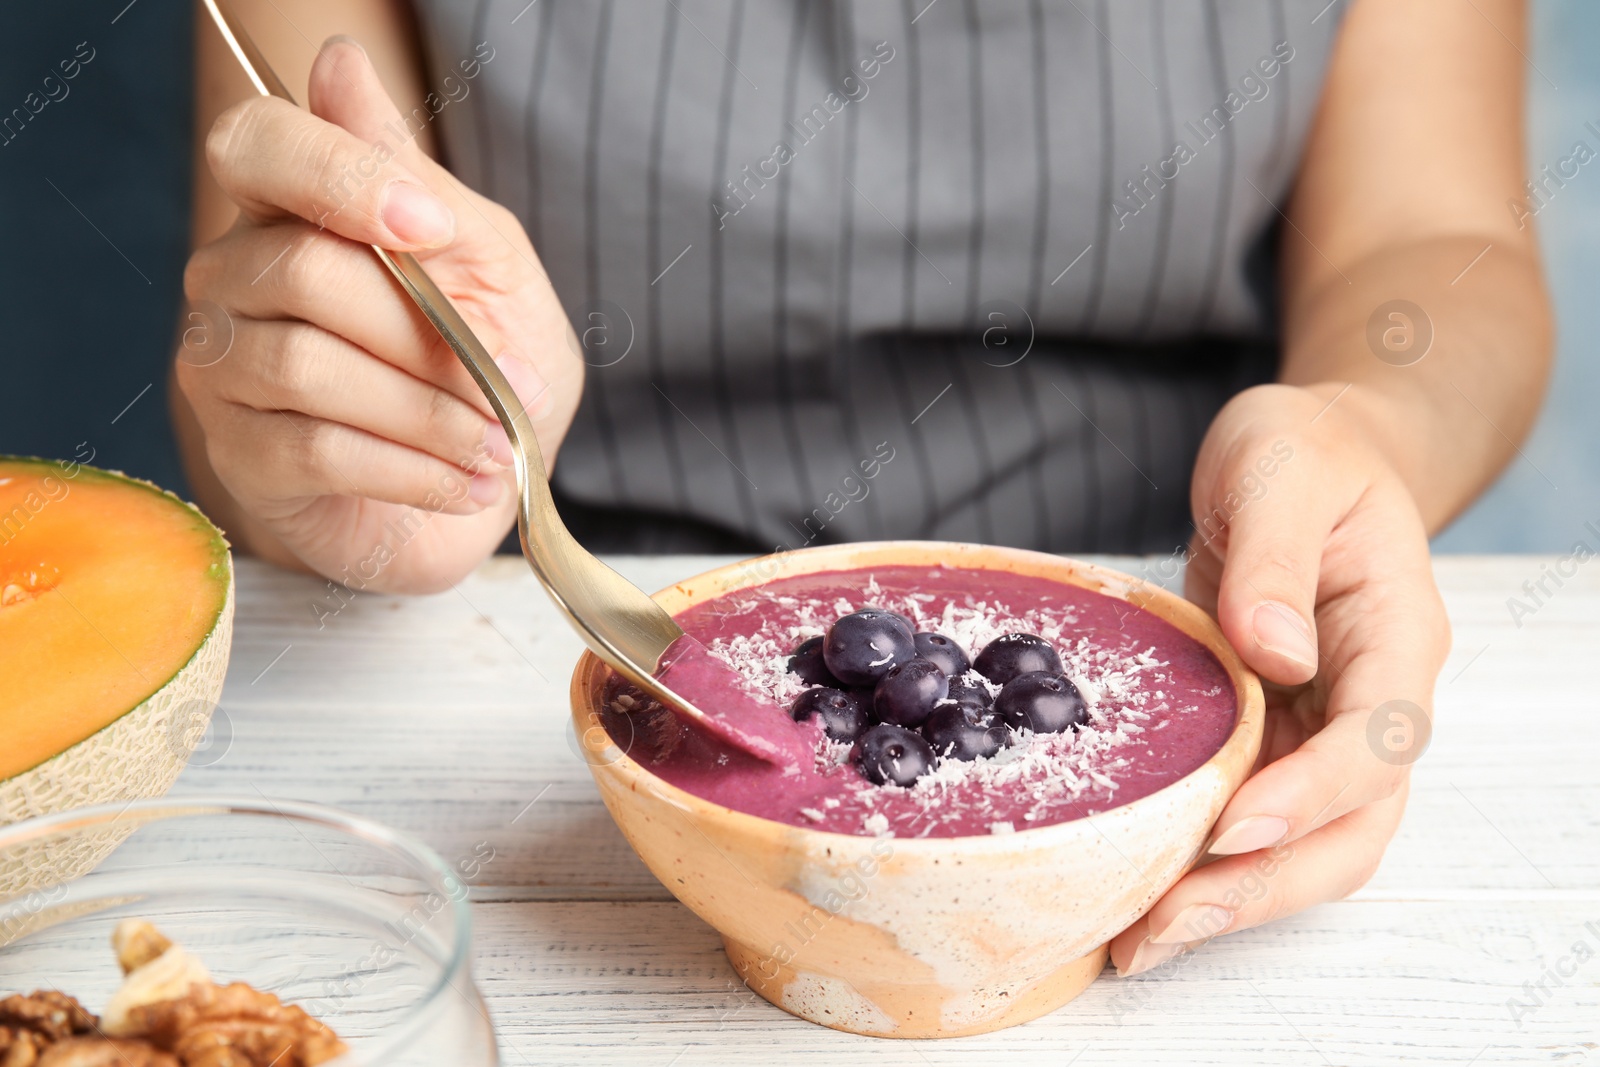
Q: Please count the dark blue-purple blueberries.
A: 12